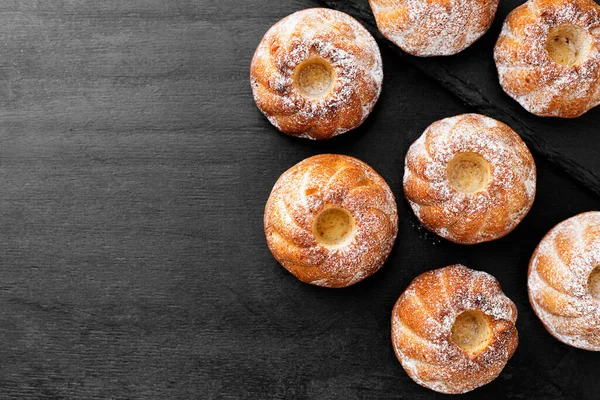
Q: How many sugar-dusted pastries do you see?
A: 7